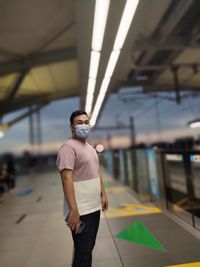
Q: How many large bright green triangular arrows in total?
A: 1